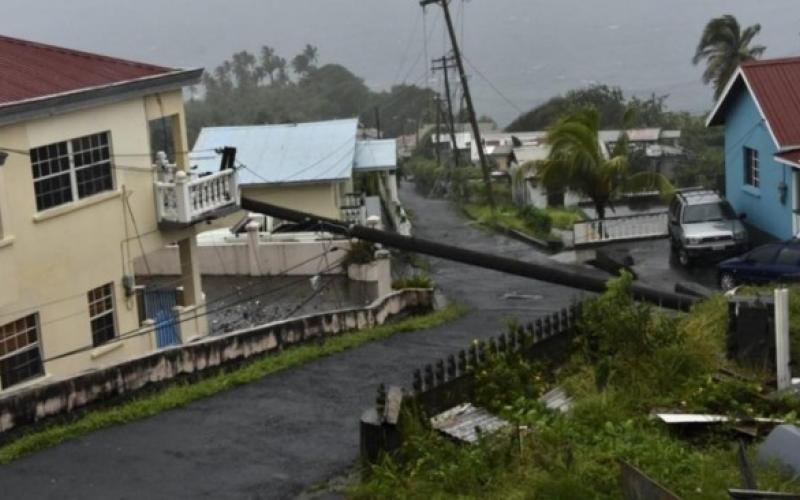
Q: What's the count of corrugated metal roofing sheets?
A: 2